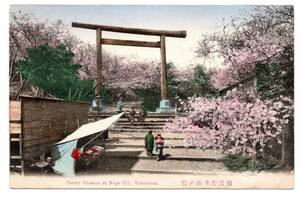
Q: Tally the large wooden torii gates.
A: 1